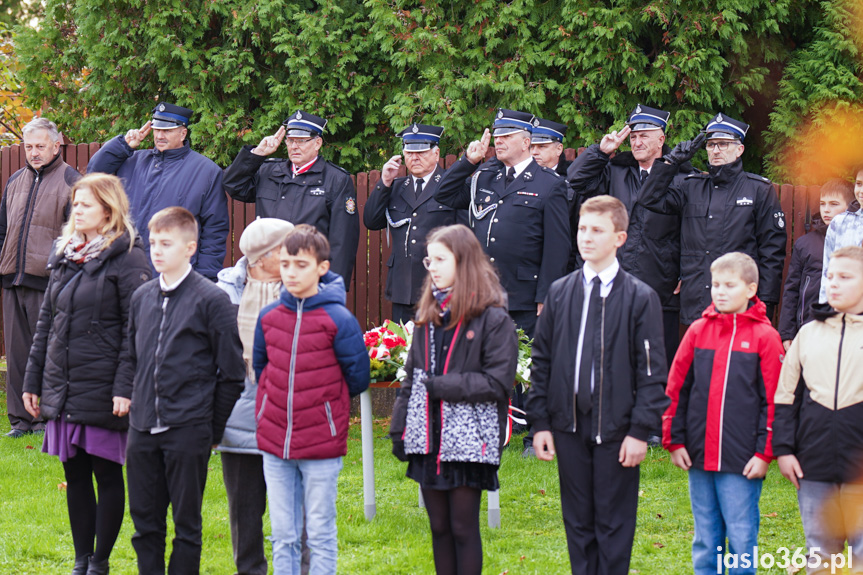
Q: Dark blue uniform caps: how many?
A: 7